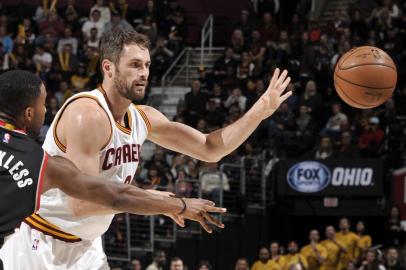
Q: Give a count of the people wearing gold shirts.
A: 7